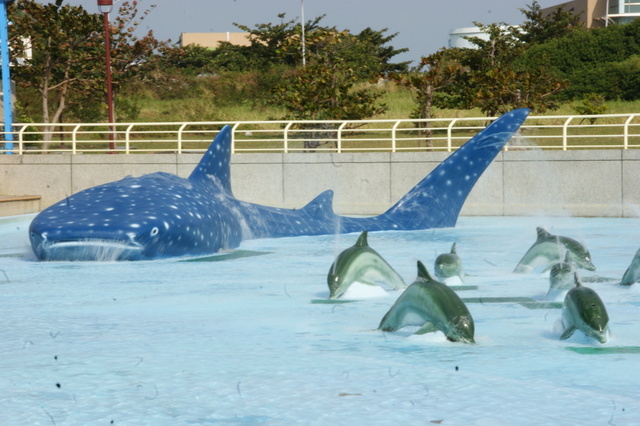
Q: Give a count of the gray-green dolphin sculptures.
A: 7